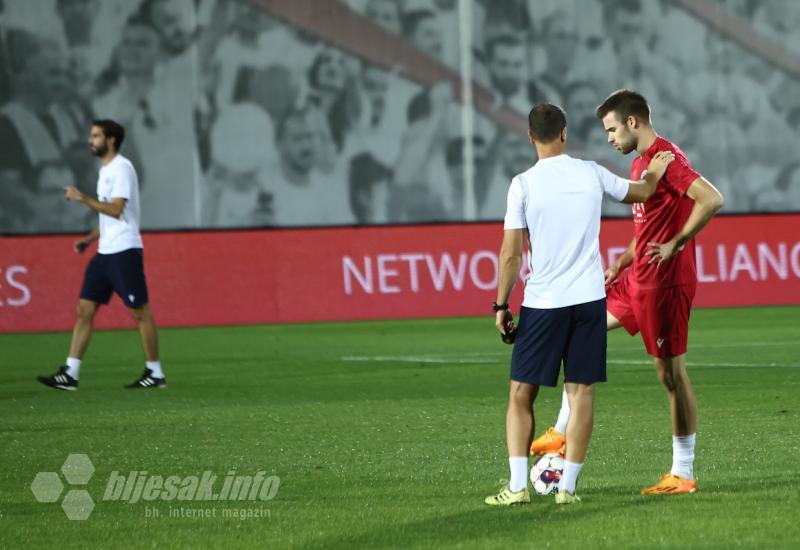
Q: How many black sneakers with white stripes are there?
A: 2